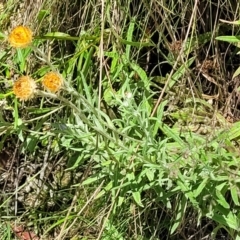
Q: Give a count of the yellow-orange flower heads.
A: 3